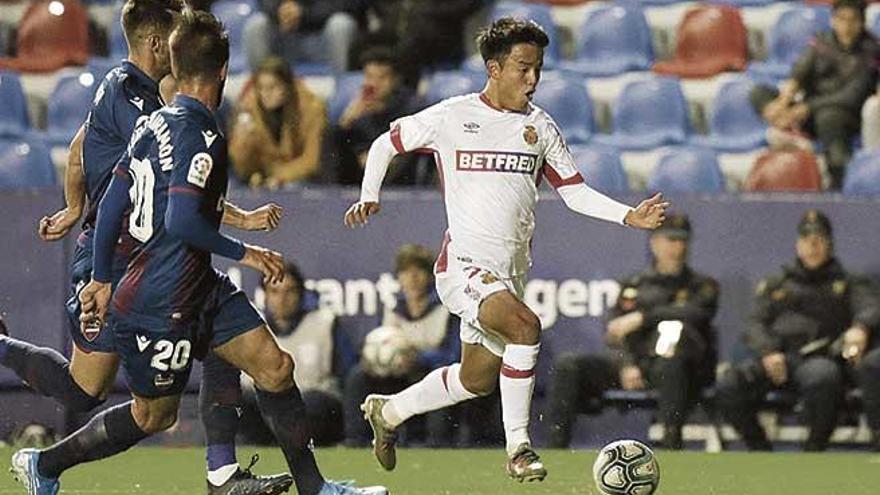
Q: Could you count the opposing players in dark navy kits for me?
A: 2